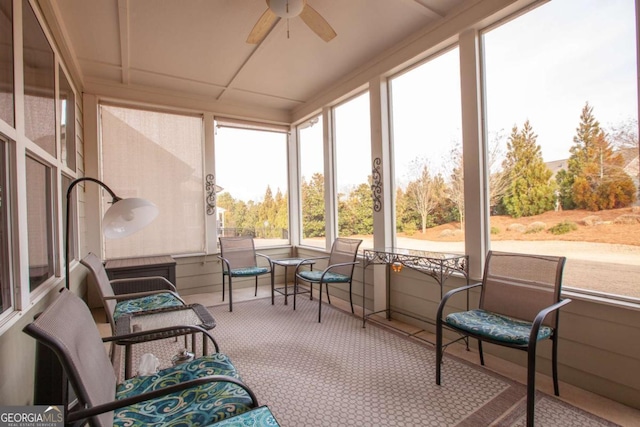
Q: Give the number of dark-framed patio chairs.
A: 5